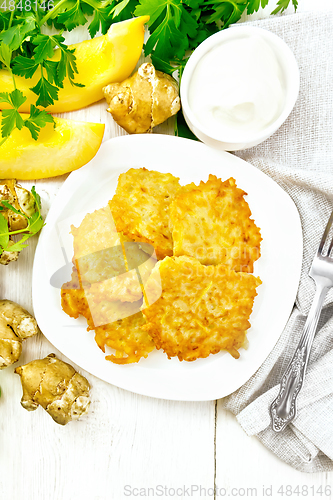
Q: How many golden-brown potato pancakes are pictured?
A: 5